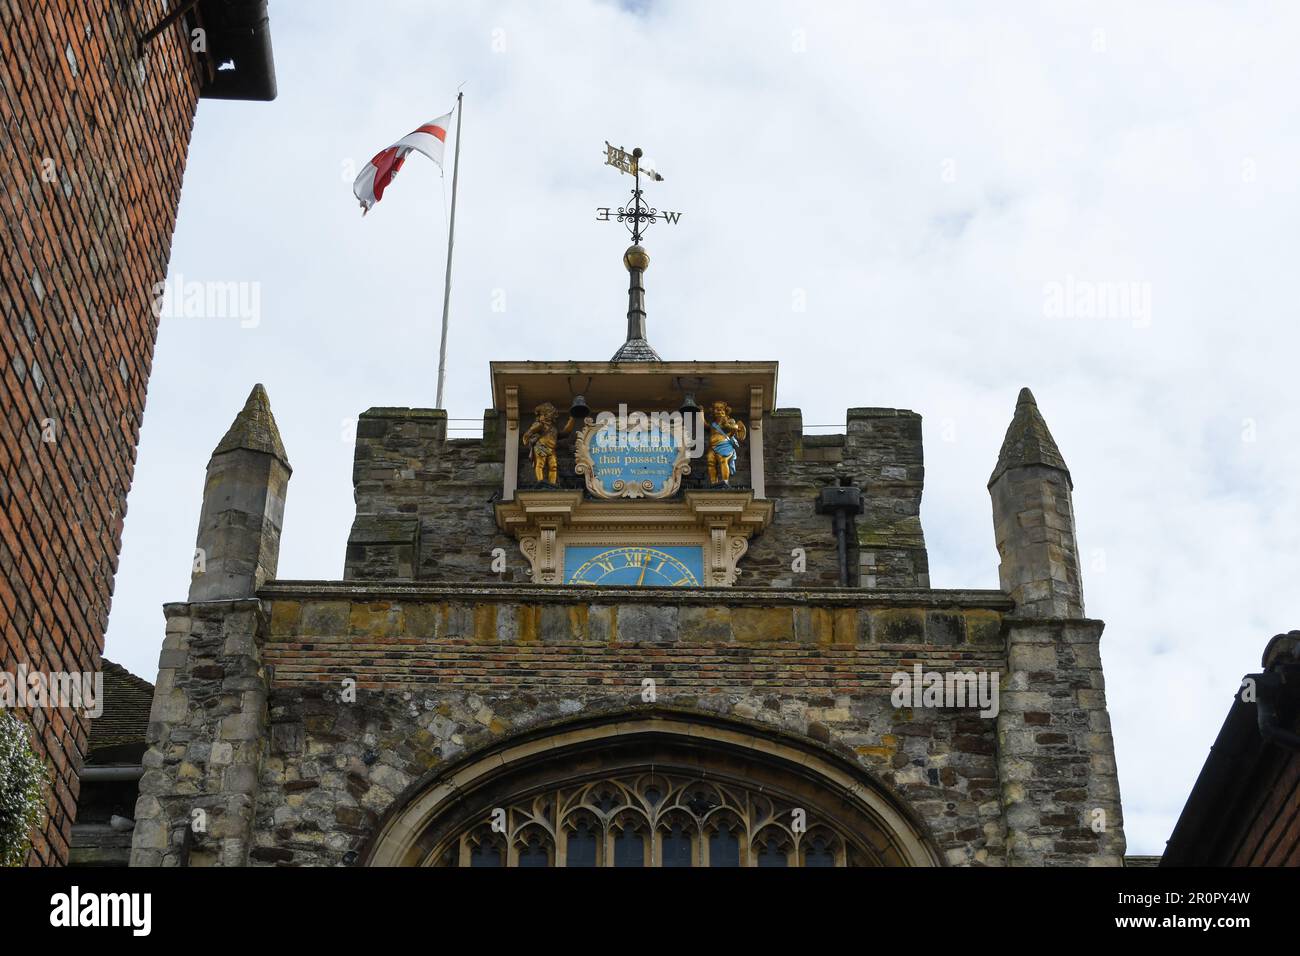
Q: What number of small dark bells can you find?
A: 2